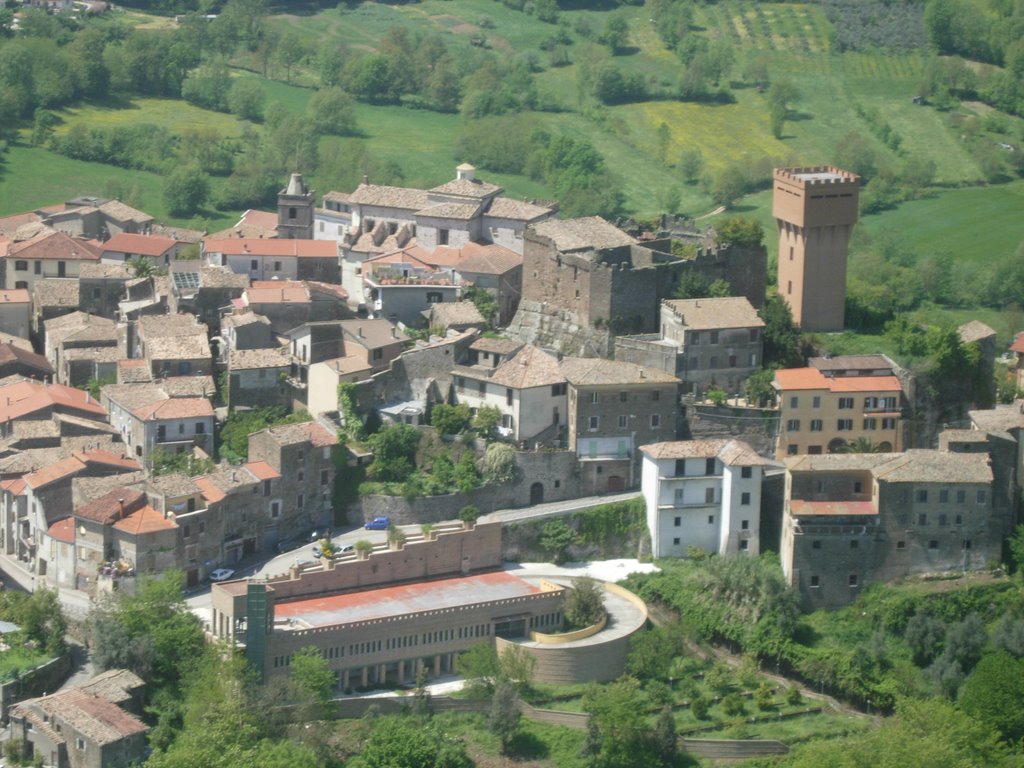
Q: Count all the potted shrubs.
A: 5